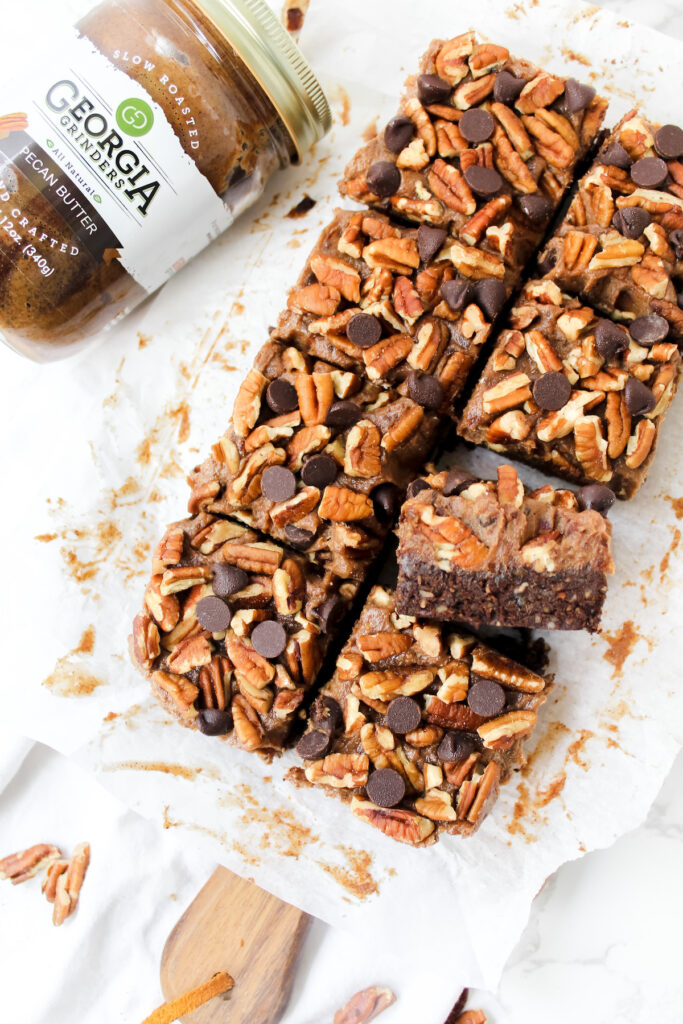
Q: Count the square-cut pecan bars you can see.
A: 8